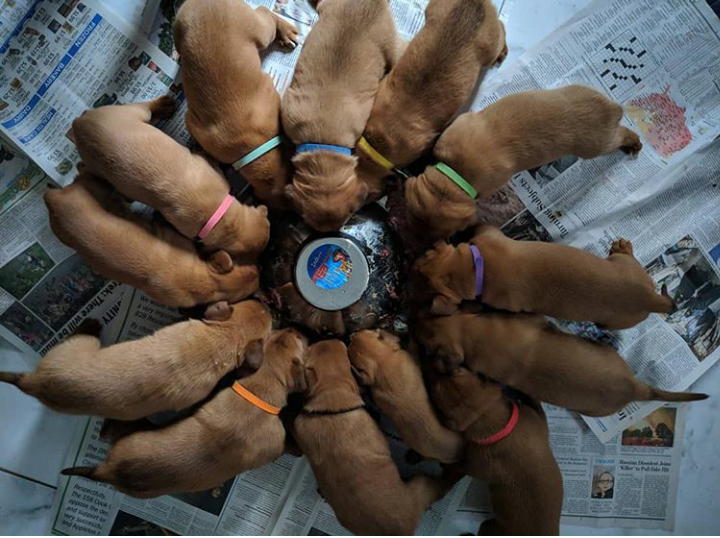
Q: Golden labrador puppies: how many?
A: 13